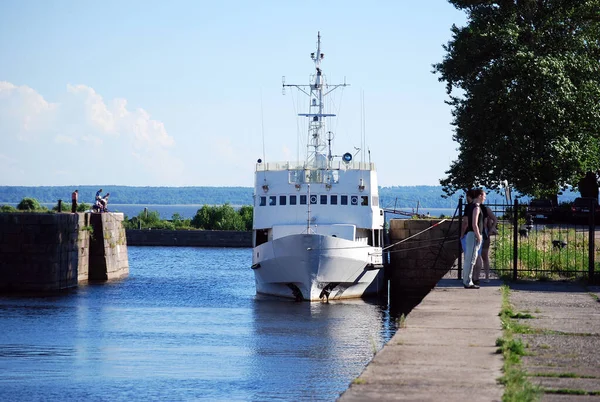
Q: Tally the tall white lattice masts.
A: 1